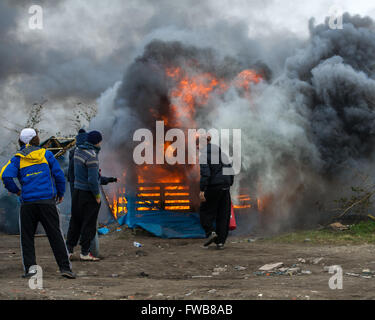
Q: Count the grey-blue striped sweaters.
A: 1